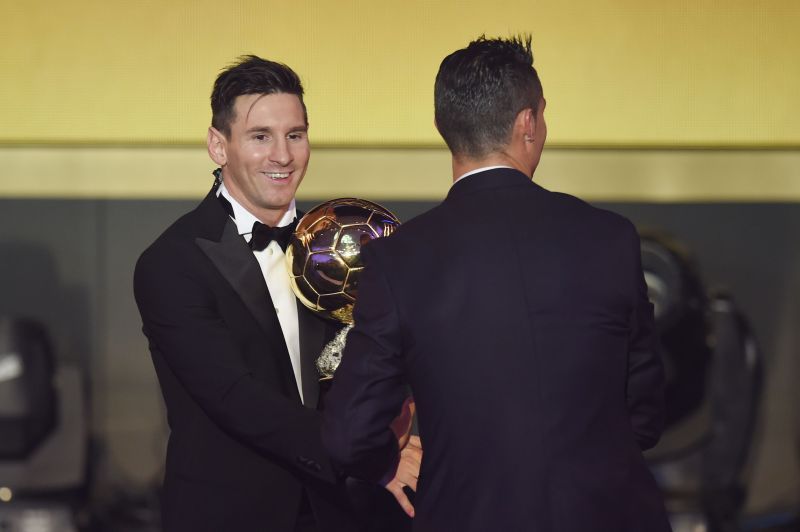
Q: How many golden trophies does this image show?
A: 1